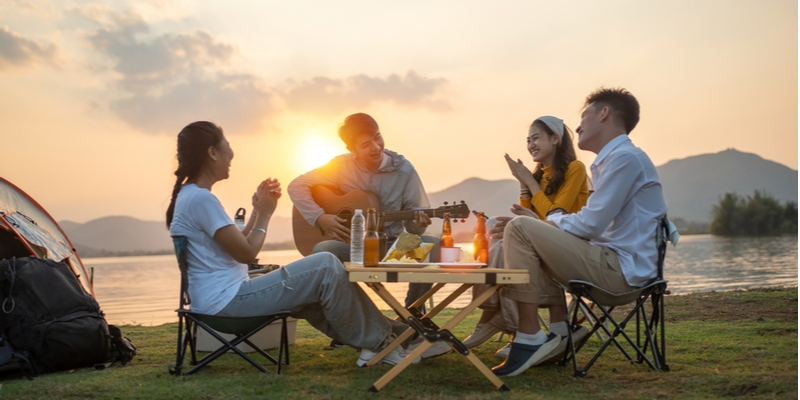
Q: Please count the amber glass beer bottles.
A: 4